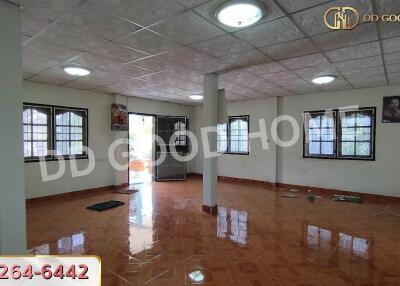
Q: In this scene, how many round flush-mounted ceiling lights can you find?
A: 4